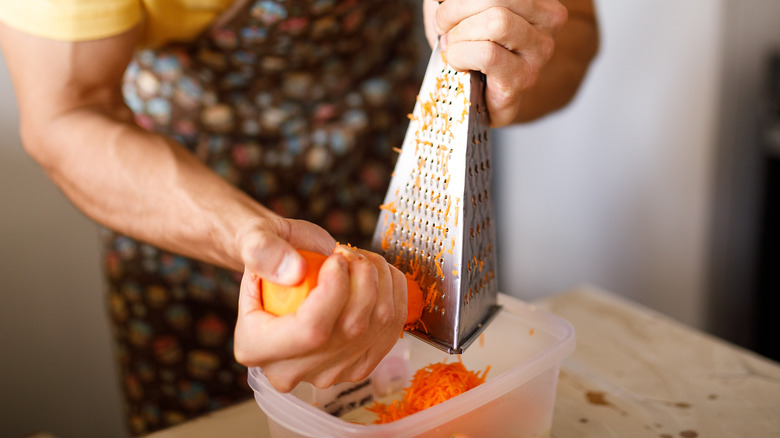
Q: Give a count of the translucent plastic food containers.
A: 1